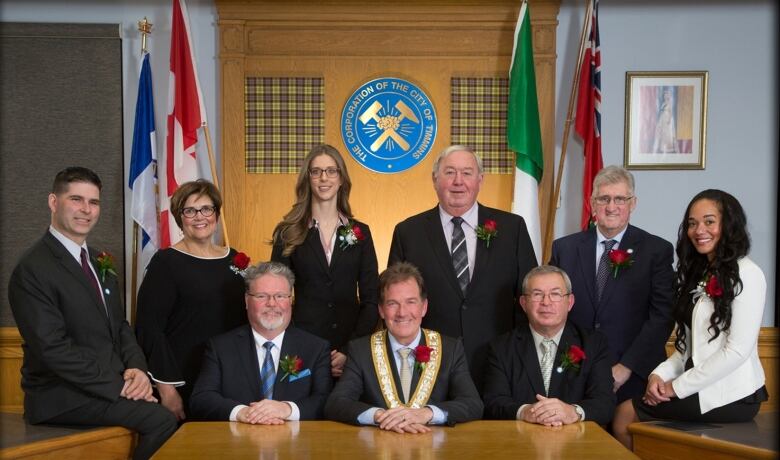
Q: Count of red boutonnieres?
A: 9